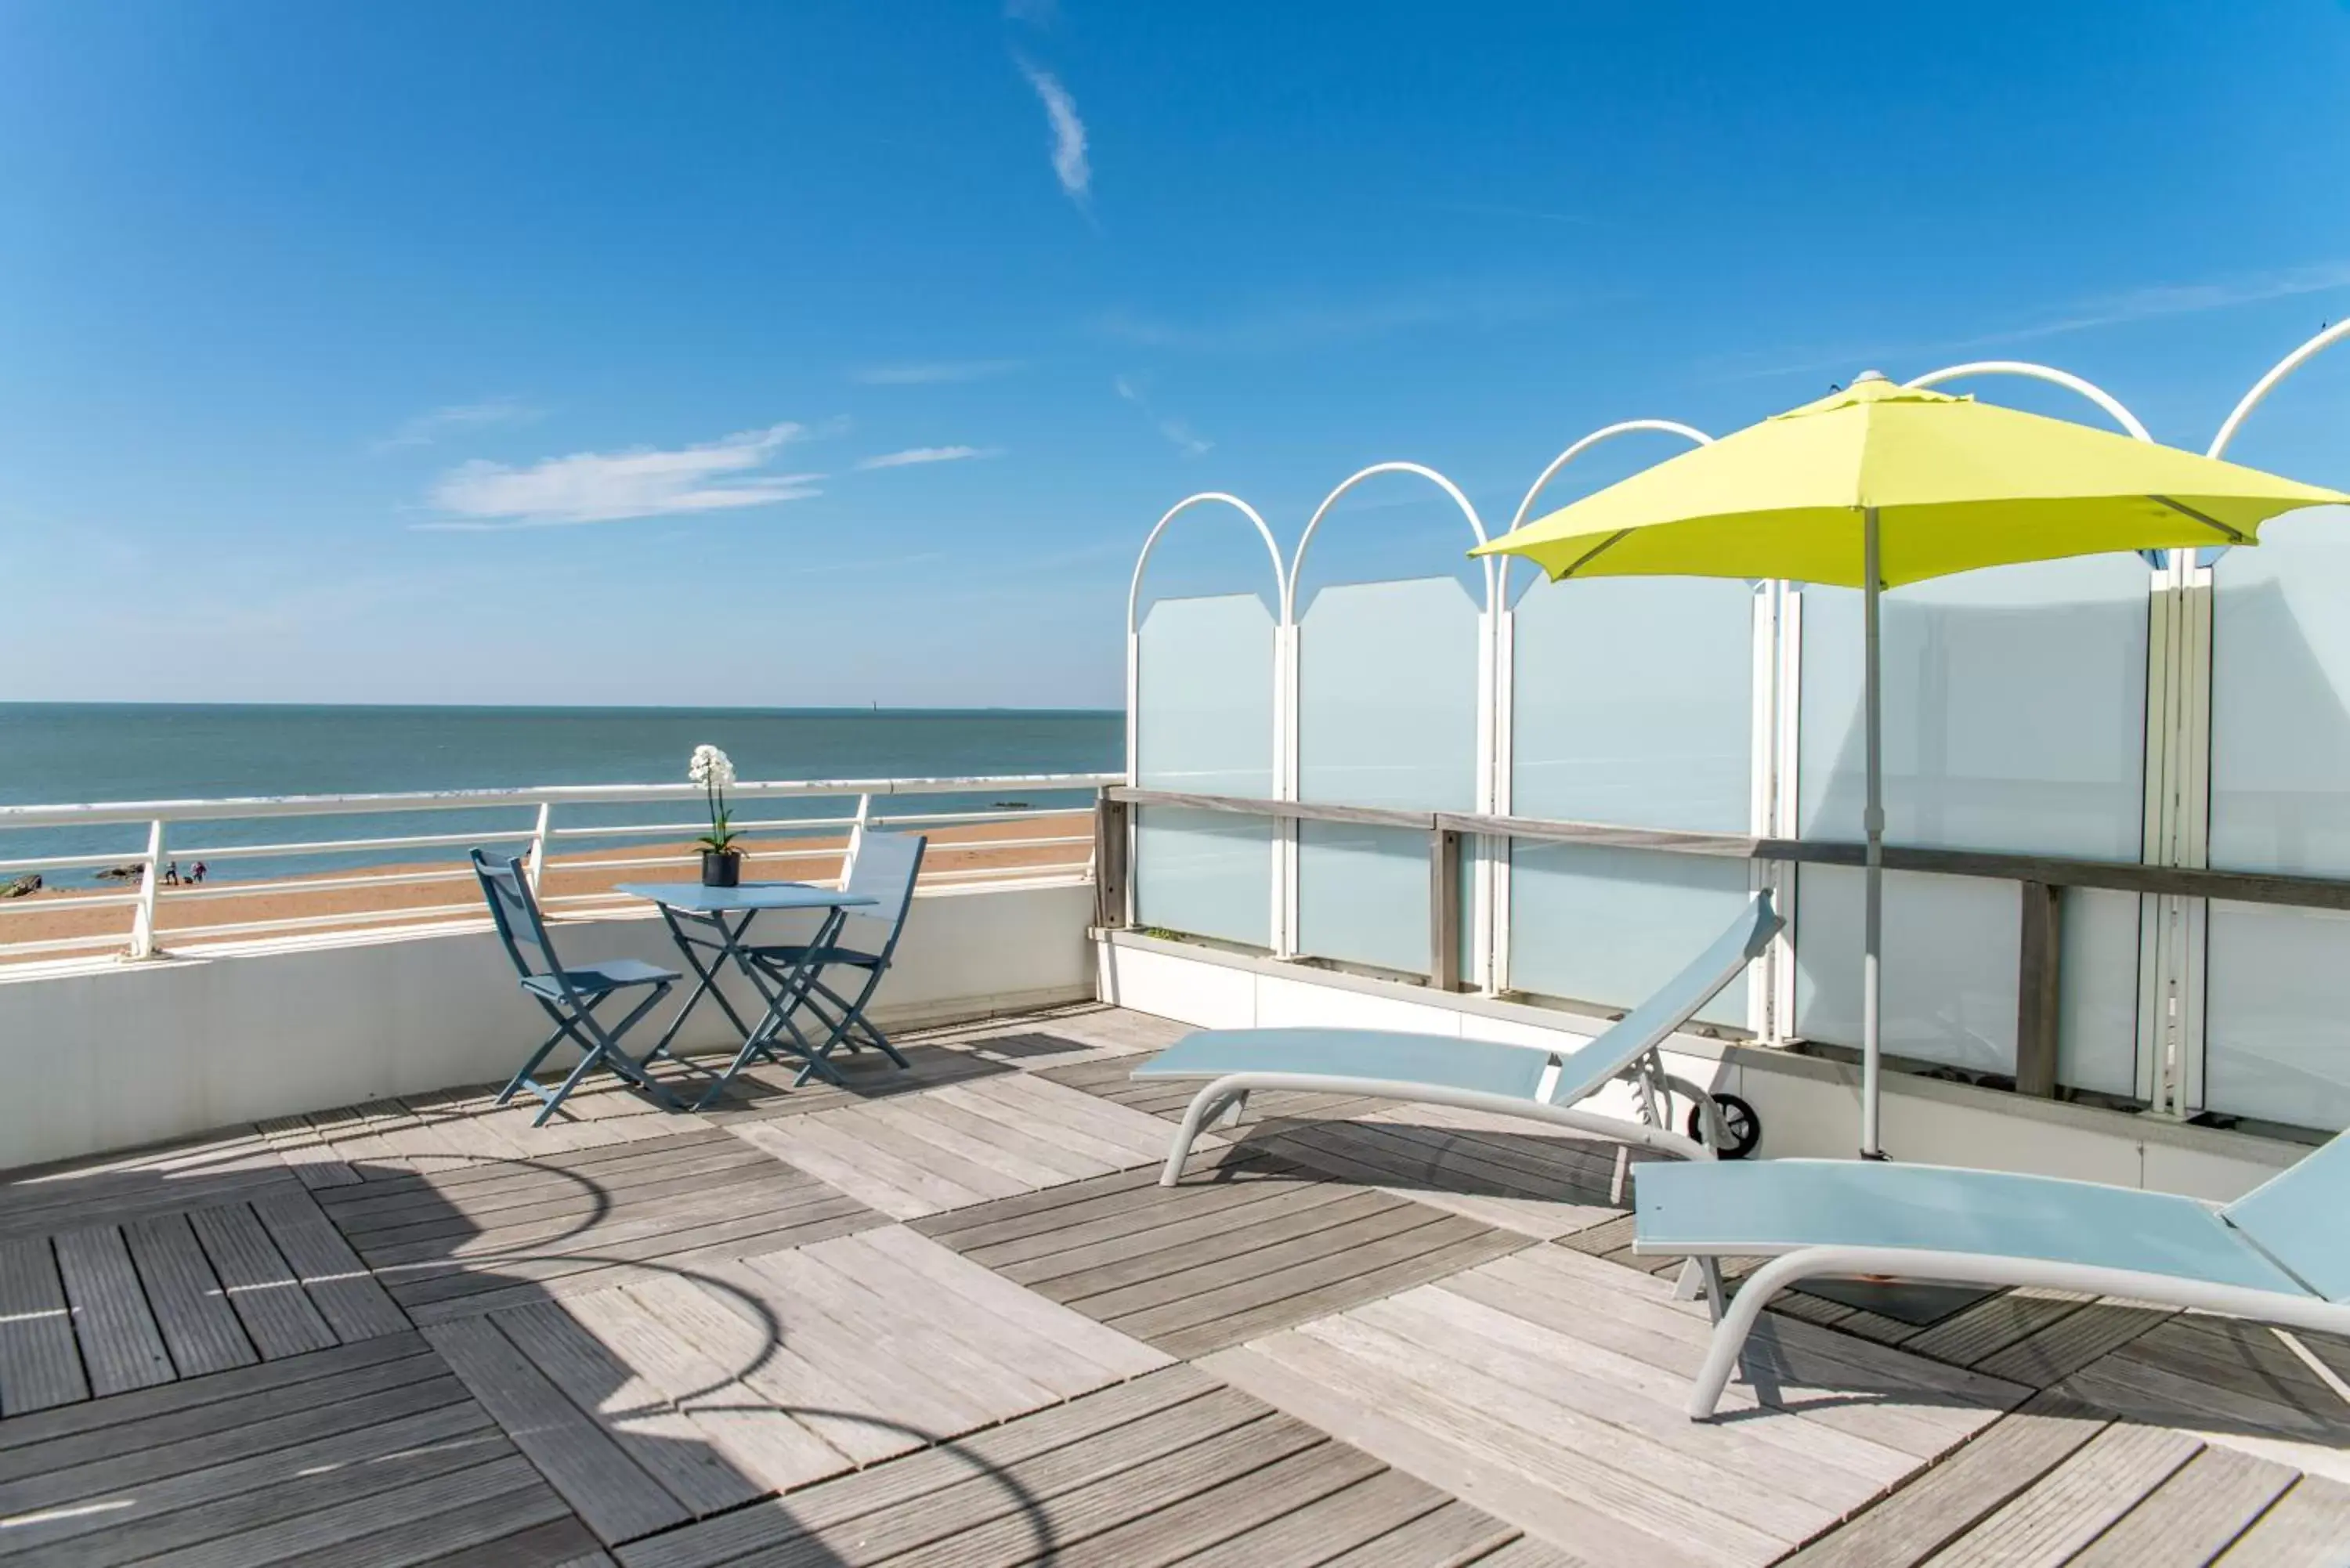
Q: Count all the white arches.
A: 5